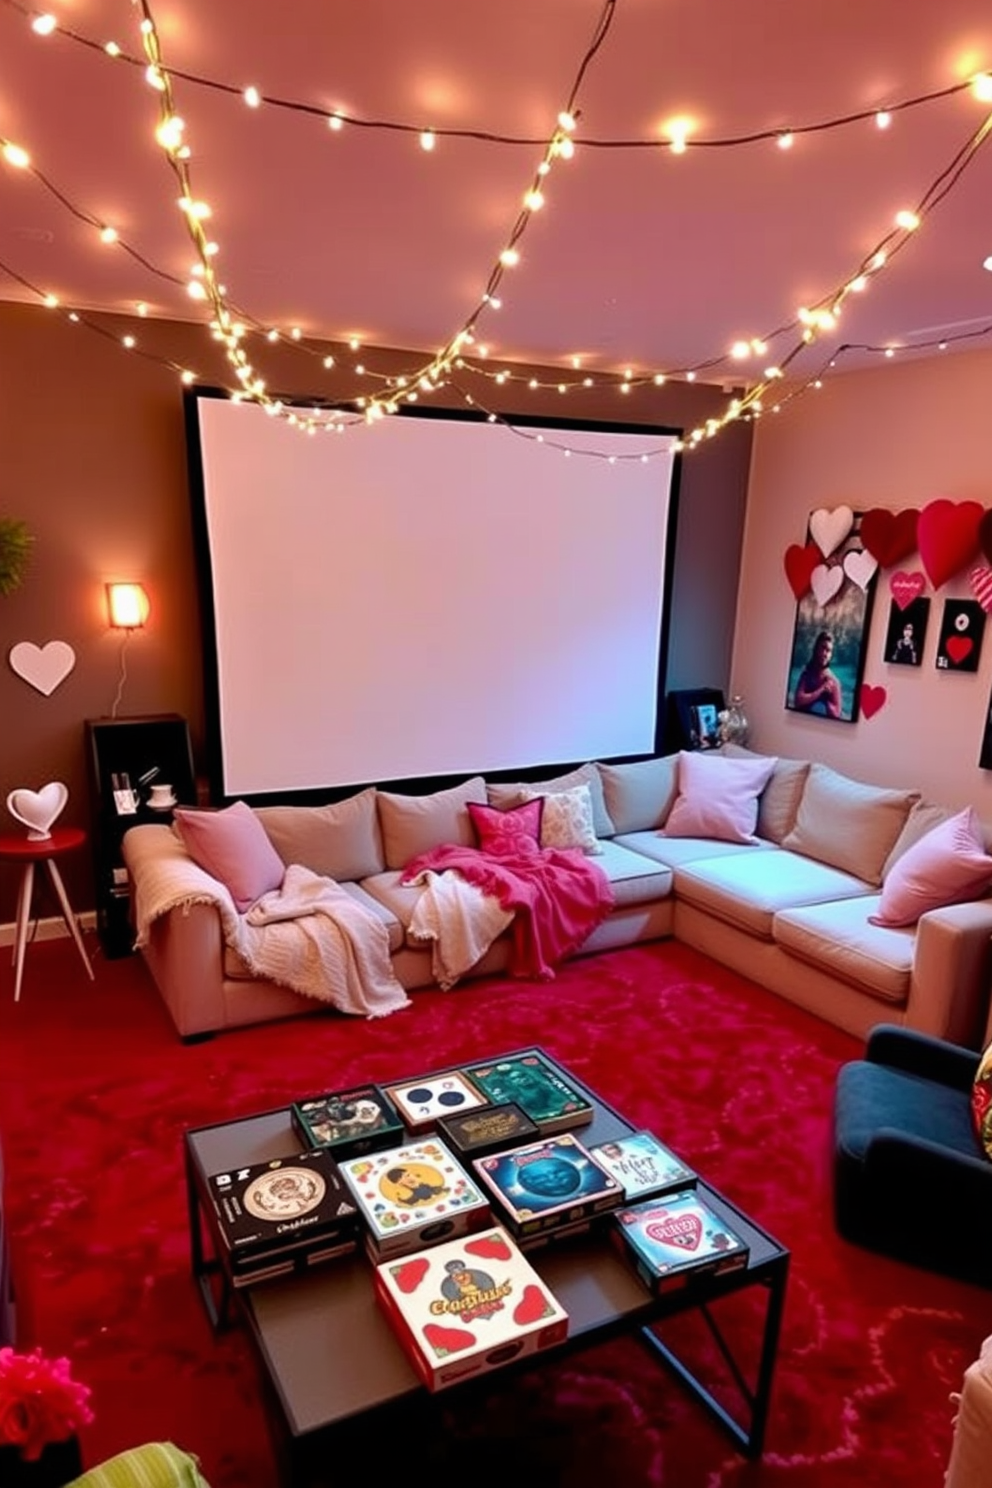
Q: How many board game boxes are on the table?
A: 10